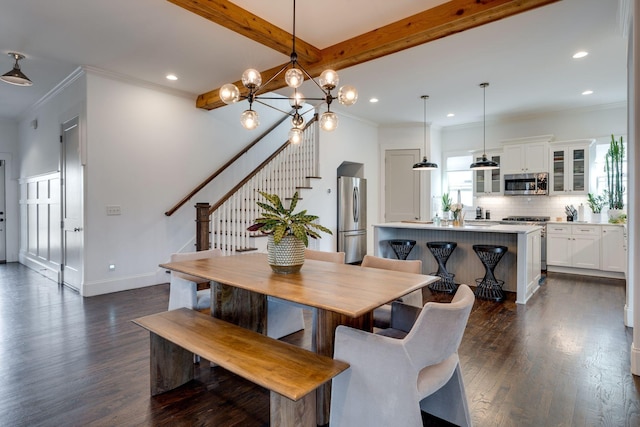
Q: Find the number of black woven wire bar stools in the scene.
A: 3